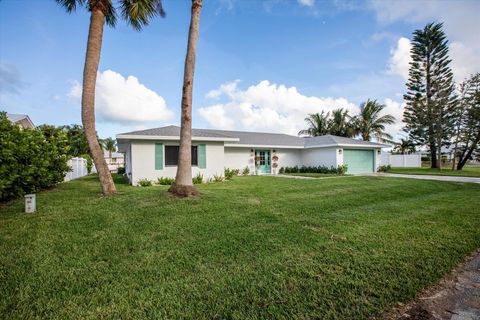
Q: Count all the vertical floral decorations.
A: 2